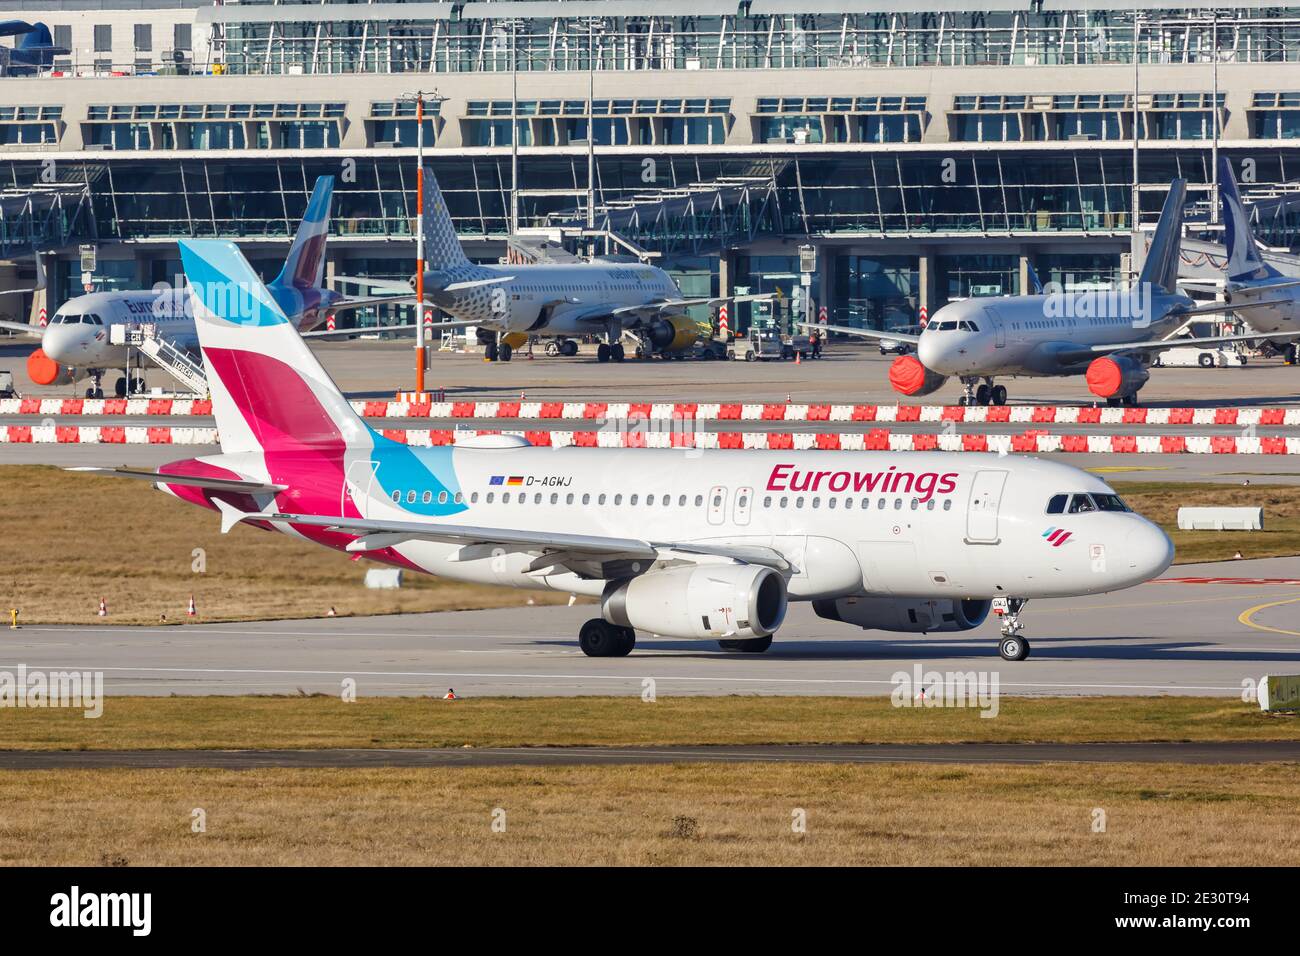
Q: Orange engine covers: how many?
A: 3